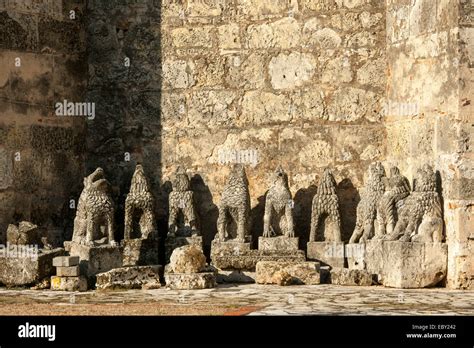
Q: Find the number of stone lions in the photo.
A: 9